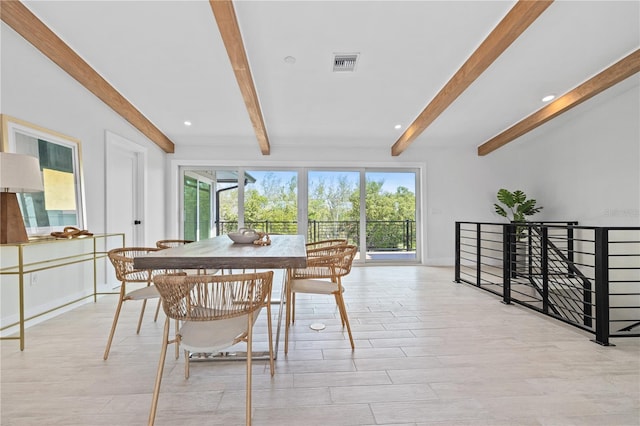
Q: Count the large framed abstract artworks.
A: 1